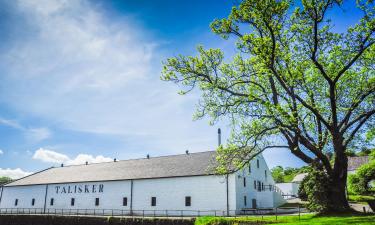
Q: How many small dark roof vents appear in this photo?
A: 5